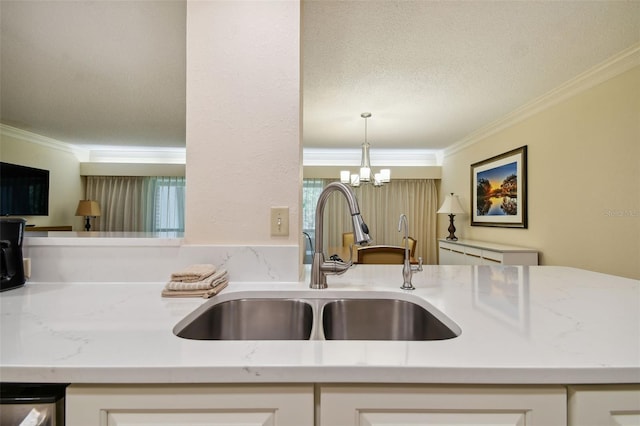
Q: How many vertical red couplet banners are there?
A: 0